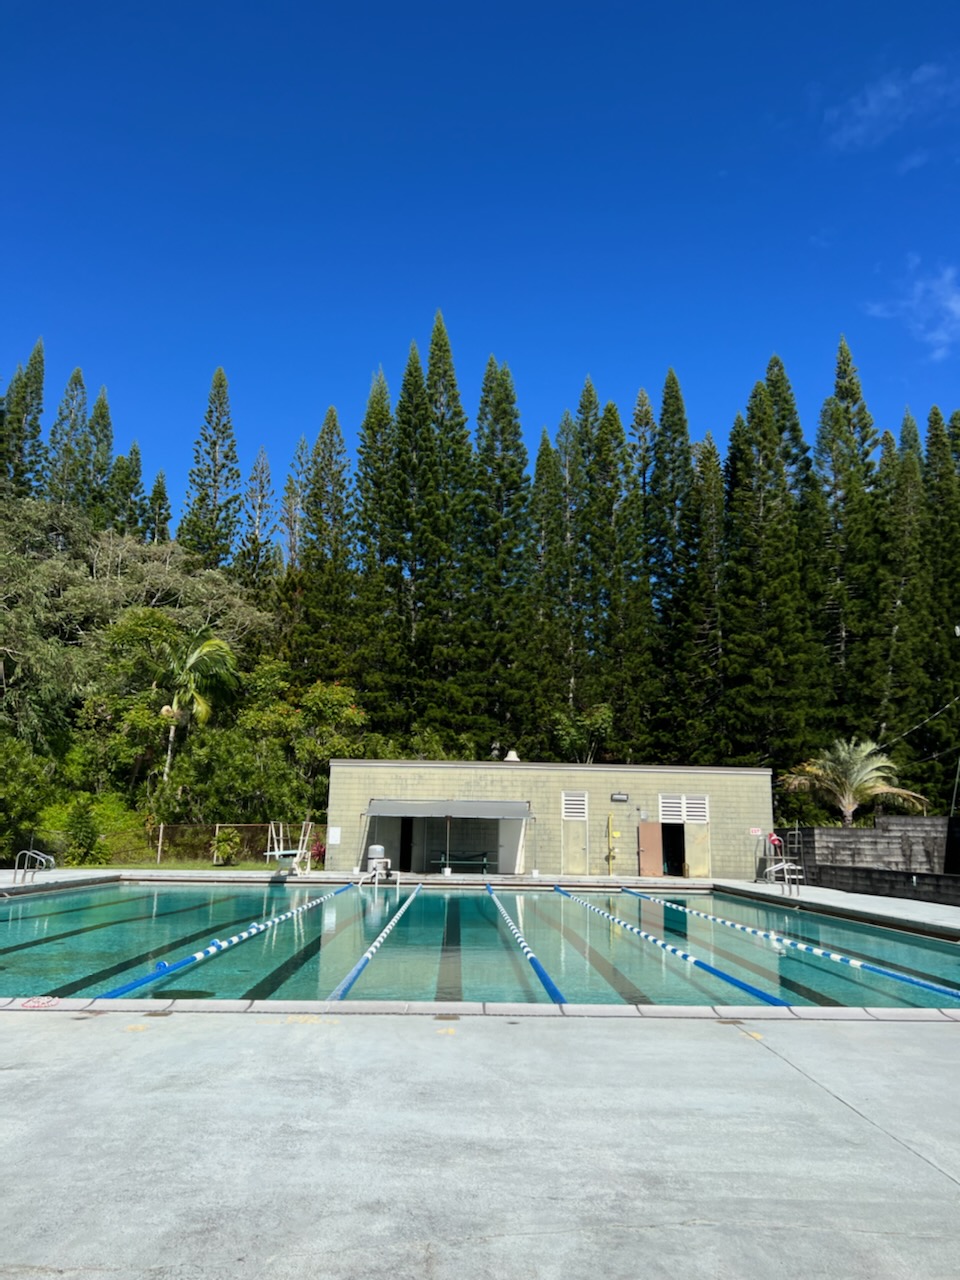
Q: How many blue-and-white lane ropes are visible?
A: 5